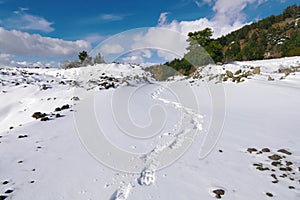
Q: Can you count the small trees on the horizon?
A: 2